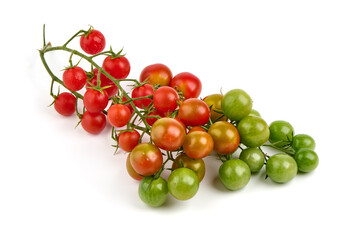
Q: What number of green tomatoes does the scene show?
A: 11